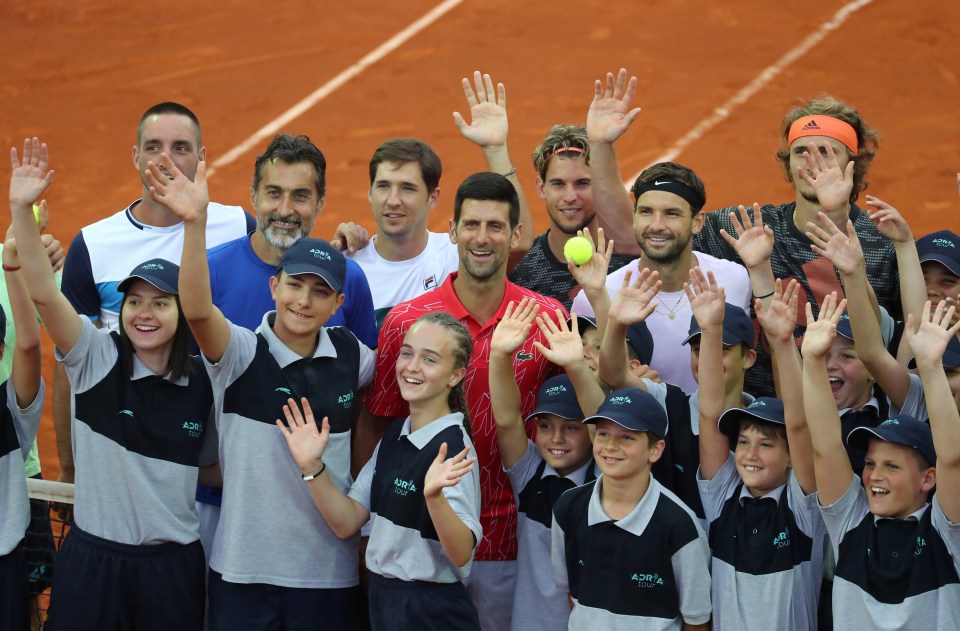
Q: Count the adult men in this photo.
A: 7